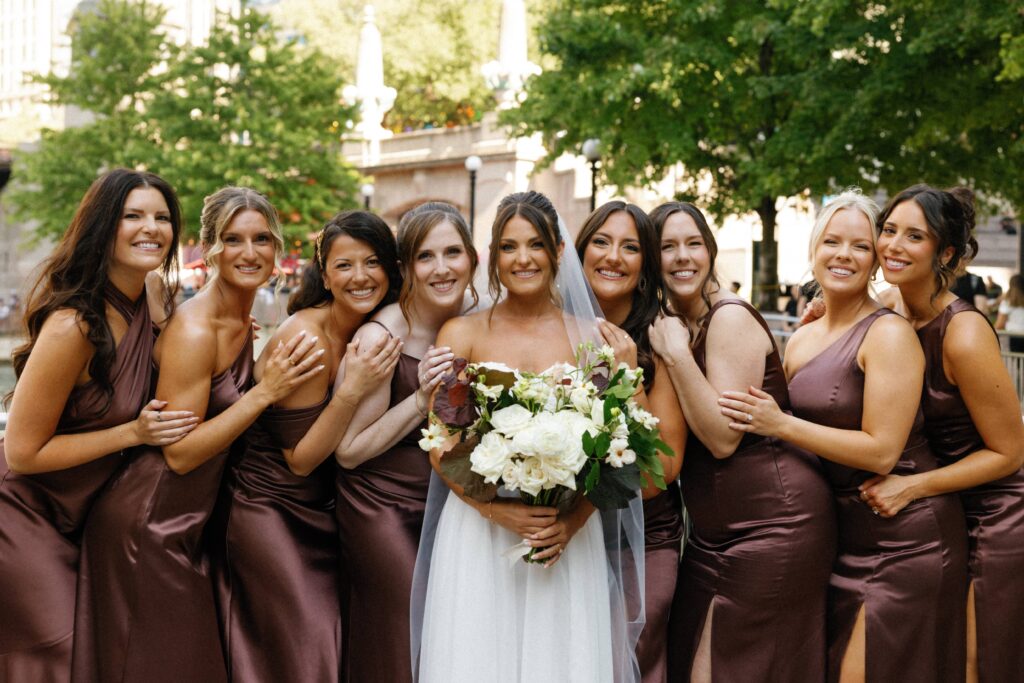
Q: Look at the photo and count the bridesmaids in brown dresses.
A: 8